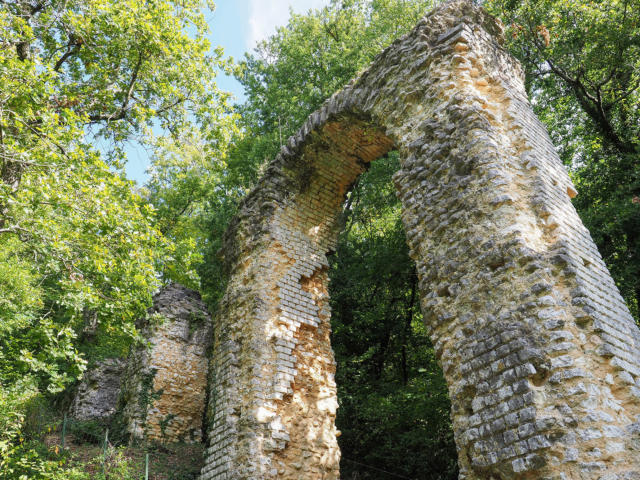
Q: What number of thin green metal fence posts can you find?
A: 3